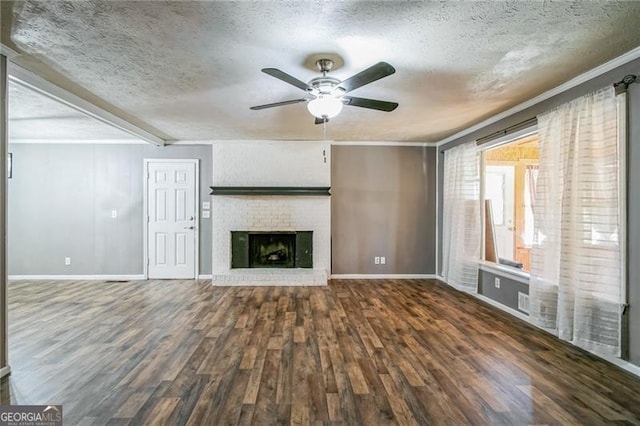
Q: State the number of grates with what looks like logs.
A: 1